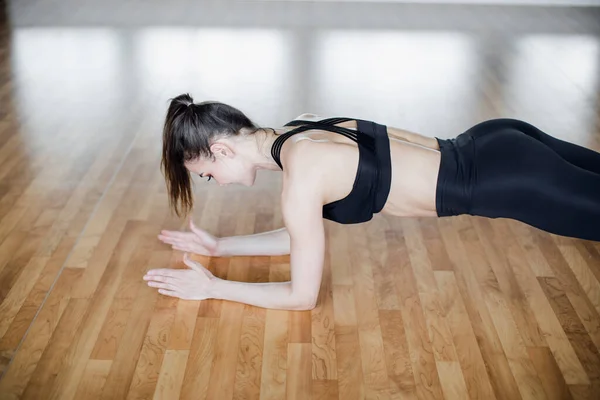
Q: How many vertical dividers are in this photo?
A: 3